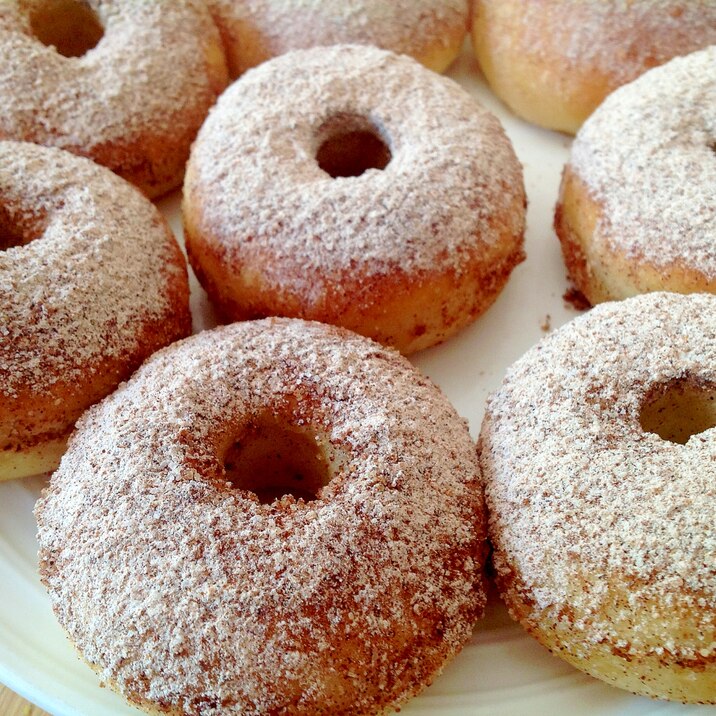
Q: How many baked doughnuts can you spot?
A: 8